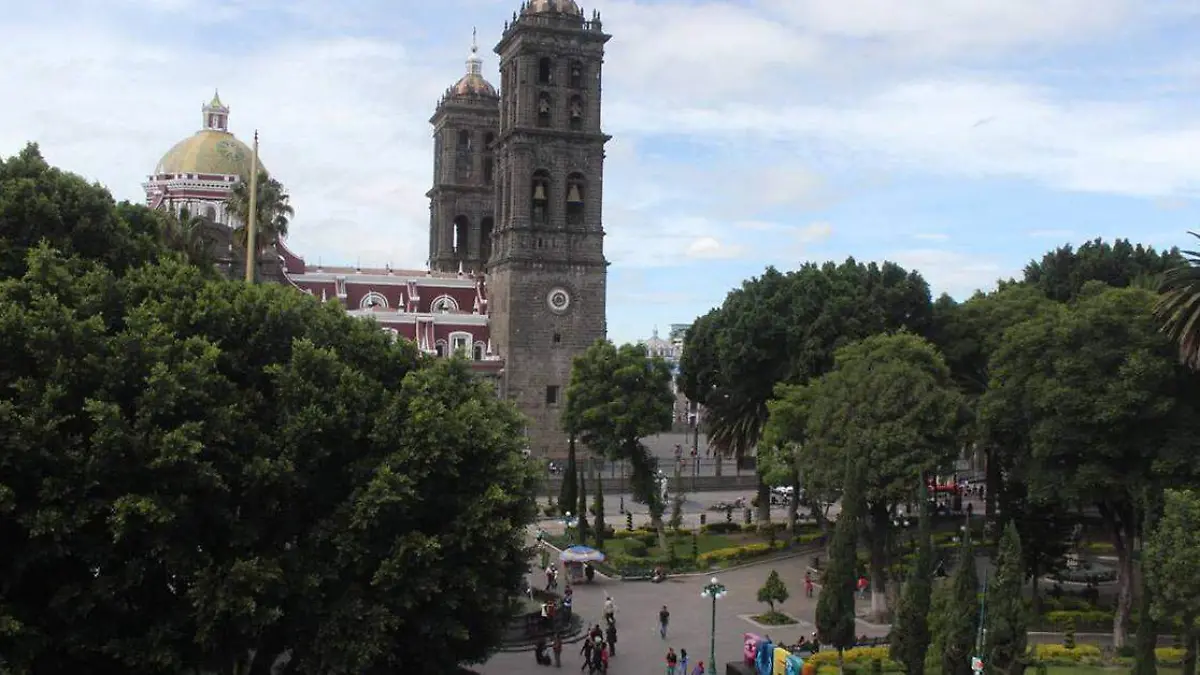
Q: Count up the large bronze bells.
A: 2